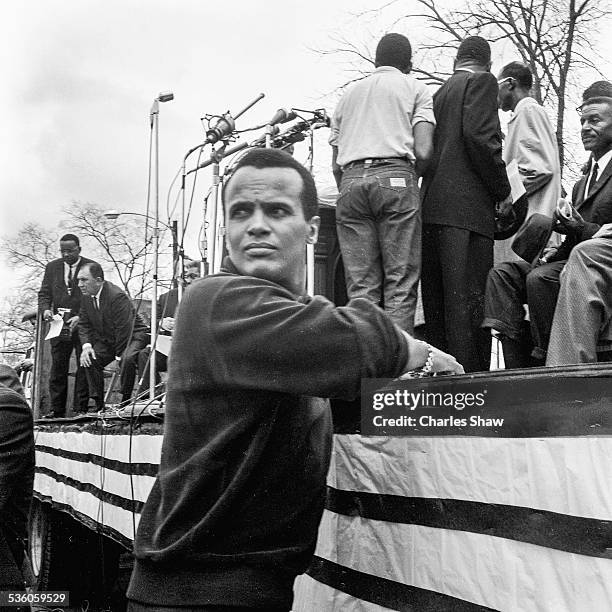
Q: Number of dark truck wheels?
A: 1